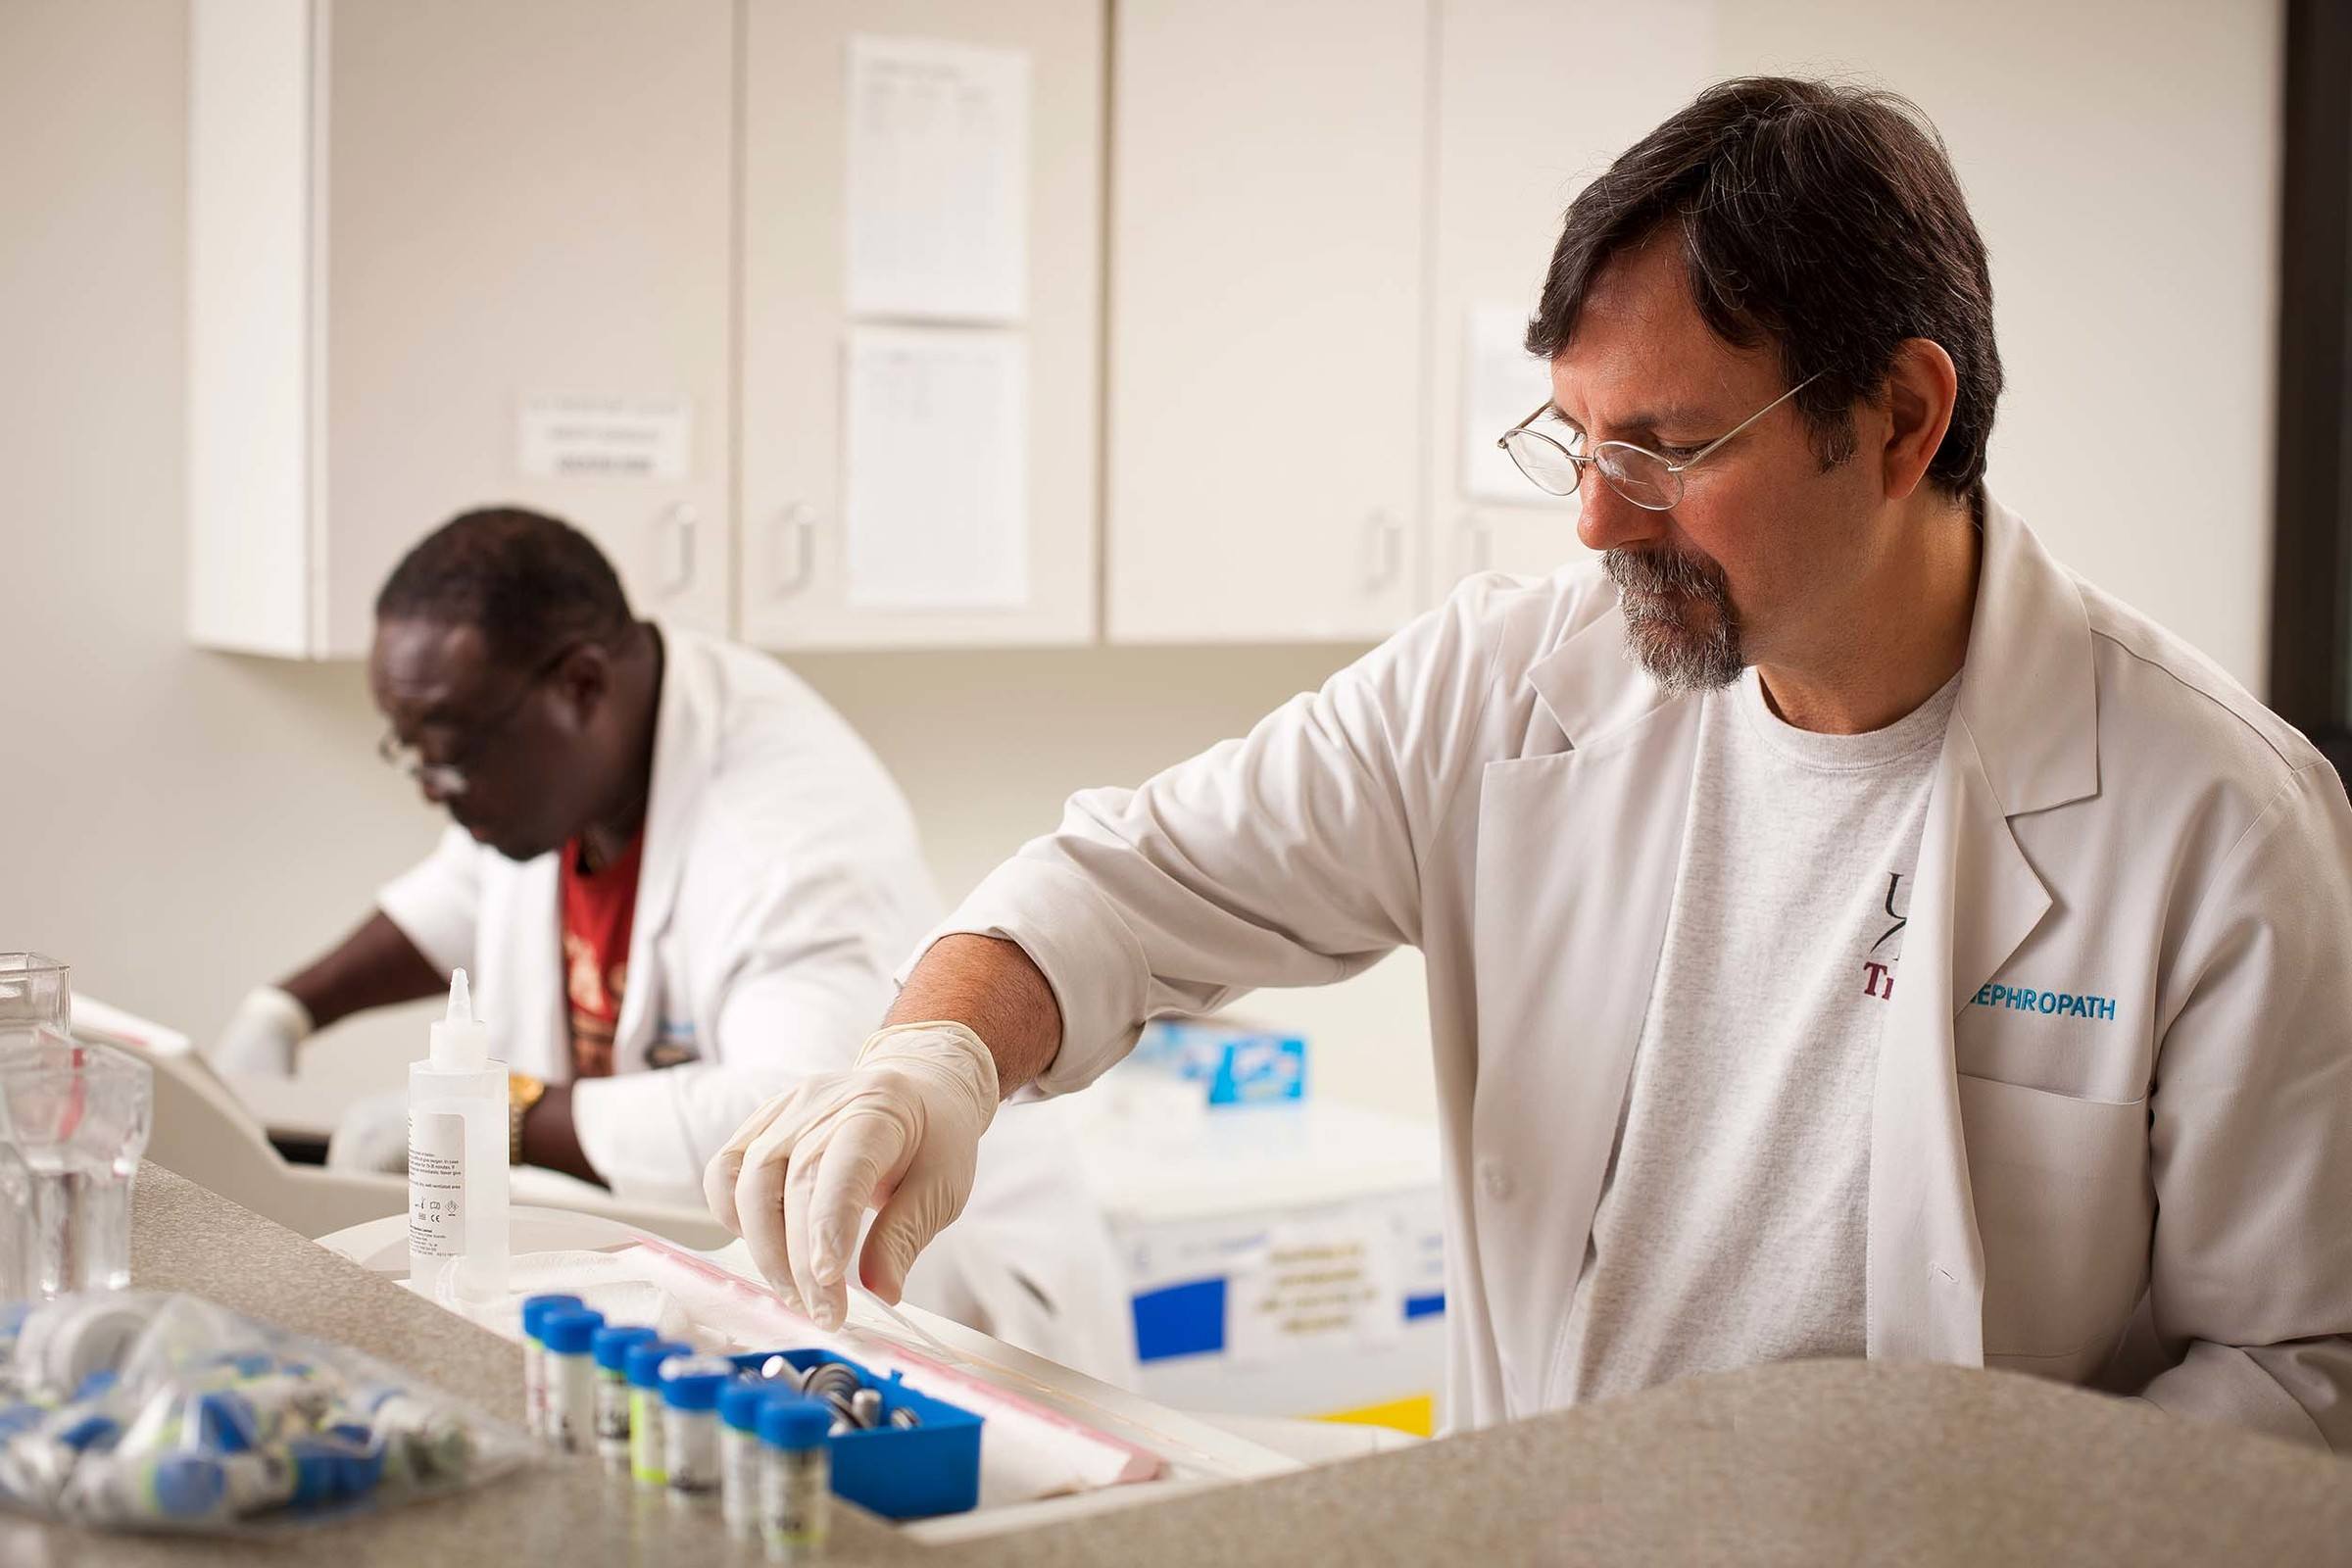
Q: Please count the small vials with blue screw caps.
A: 7